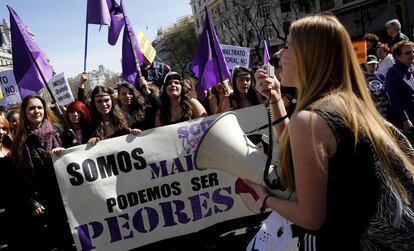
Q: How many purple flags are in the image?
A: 5